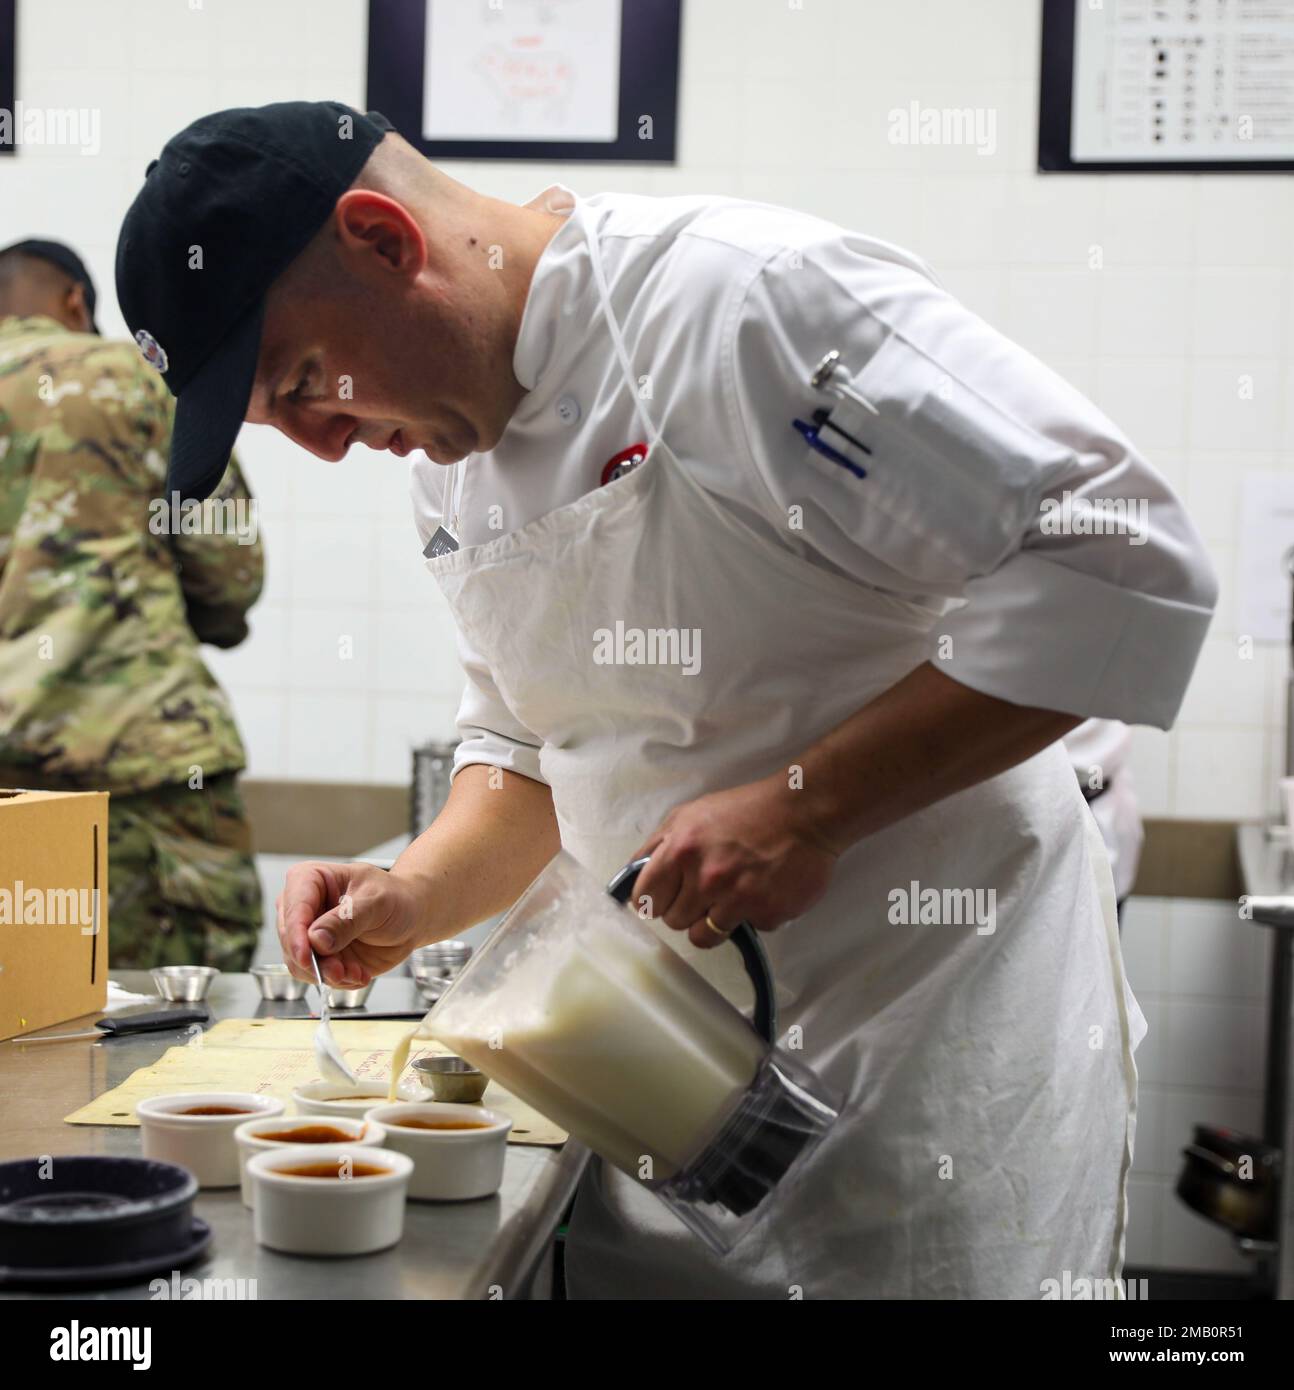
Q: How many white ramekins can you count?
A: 5